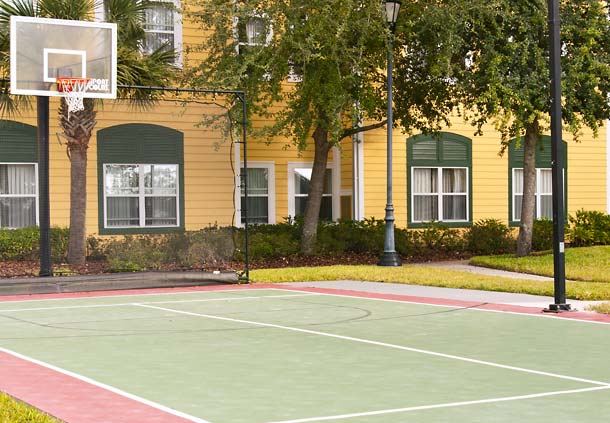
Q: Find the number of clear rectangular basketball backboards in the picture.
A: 1